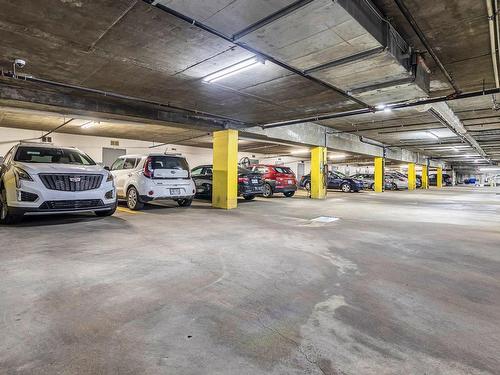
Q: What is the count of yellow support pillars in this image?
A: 6